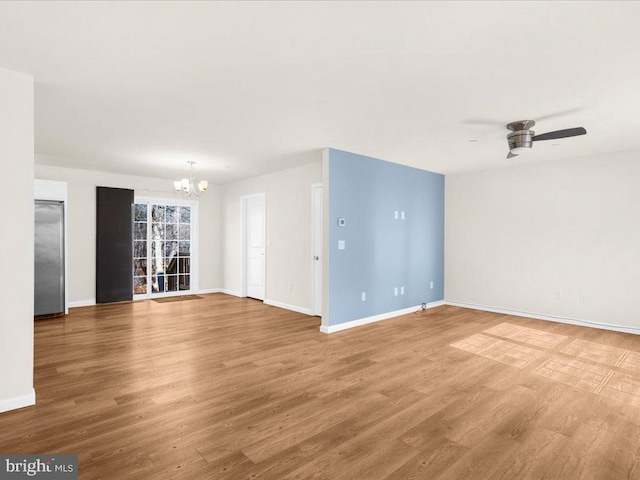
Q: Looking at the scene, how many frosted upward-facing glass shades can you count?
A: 5